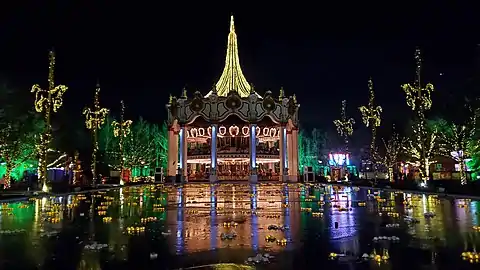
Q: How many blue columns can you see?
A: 4